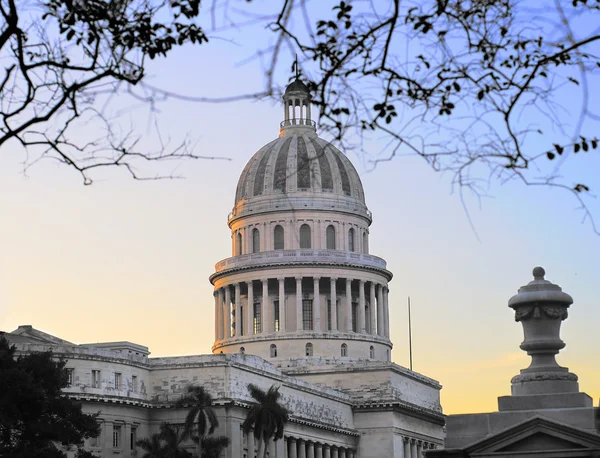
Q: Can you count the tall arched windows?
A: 7